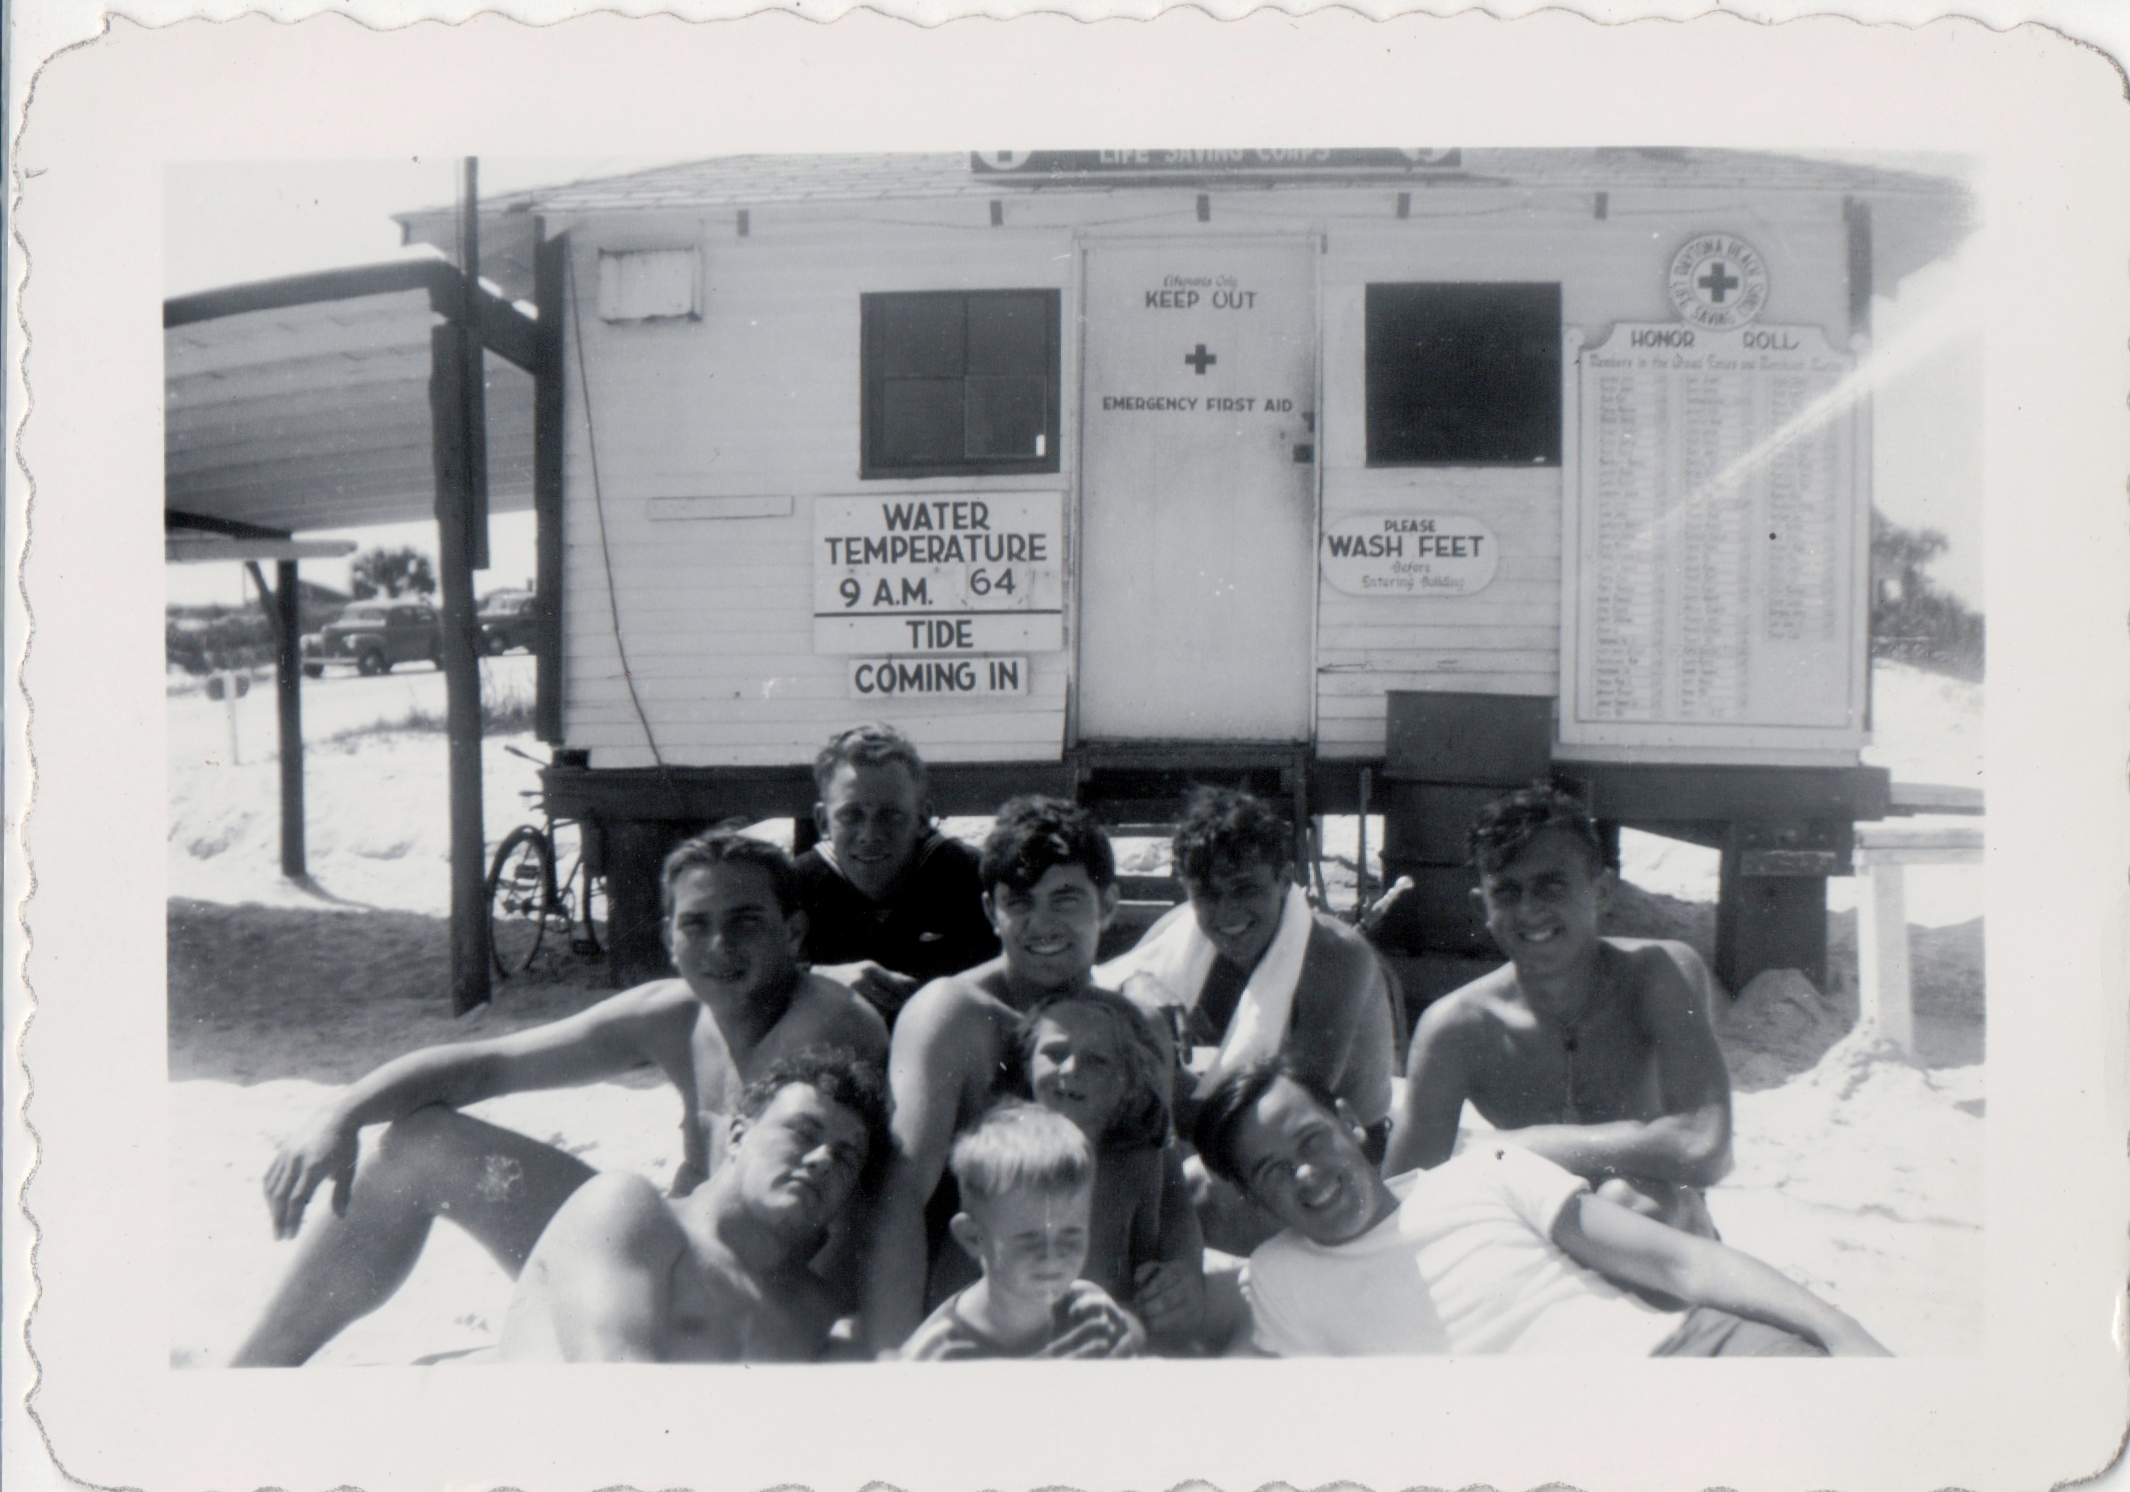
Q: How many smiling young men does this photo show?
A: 6